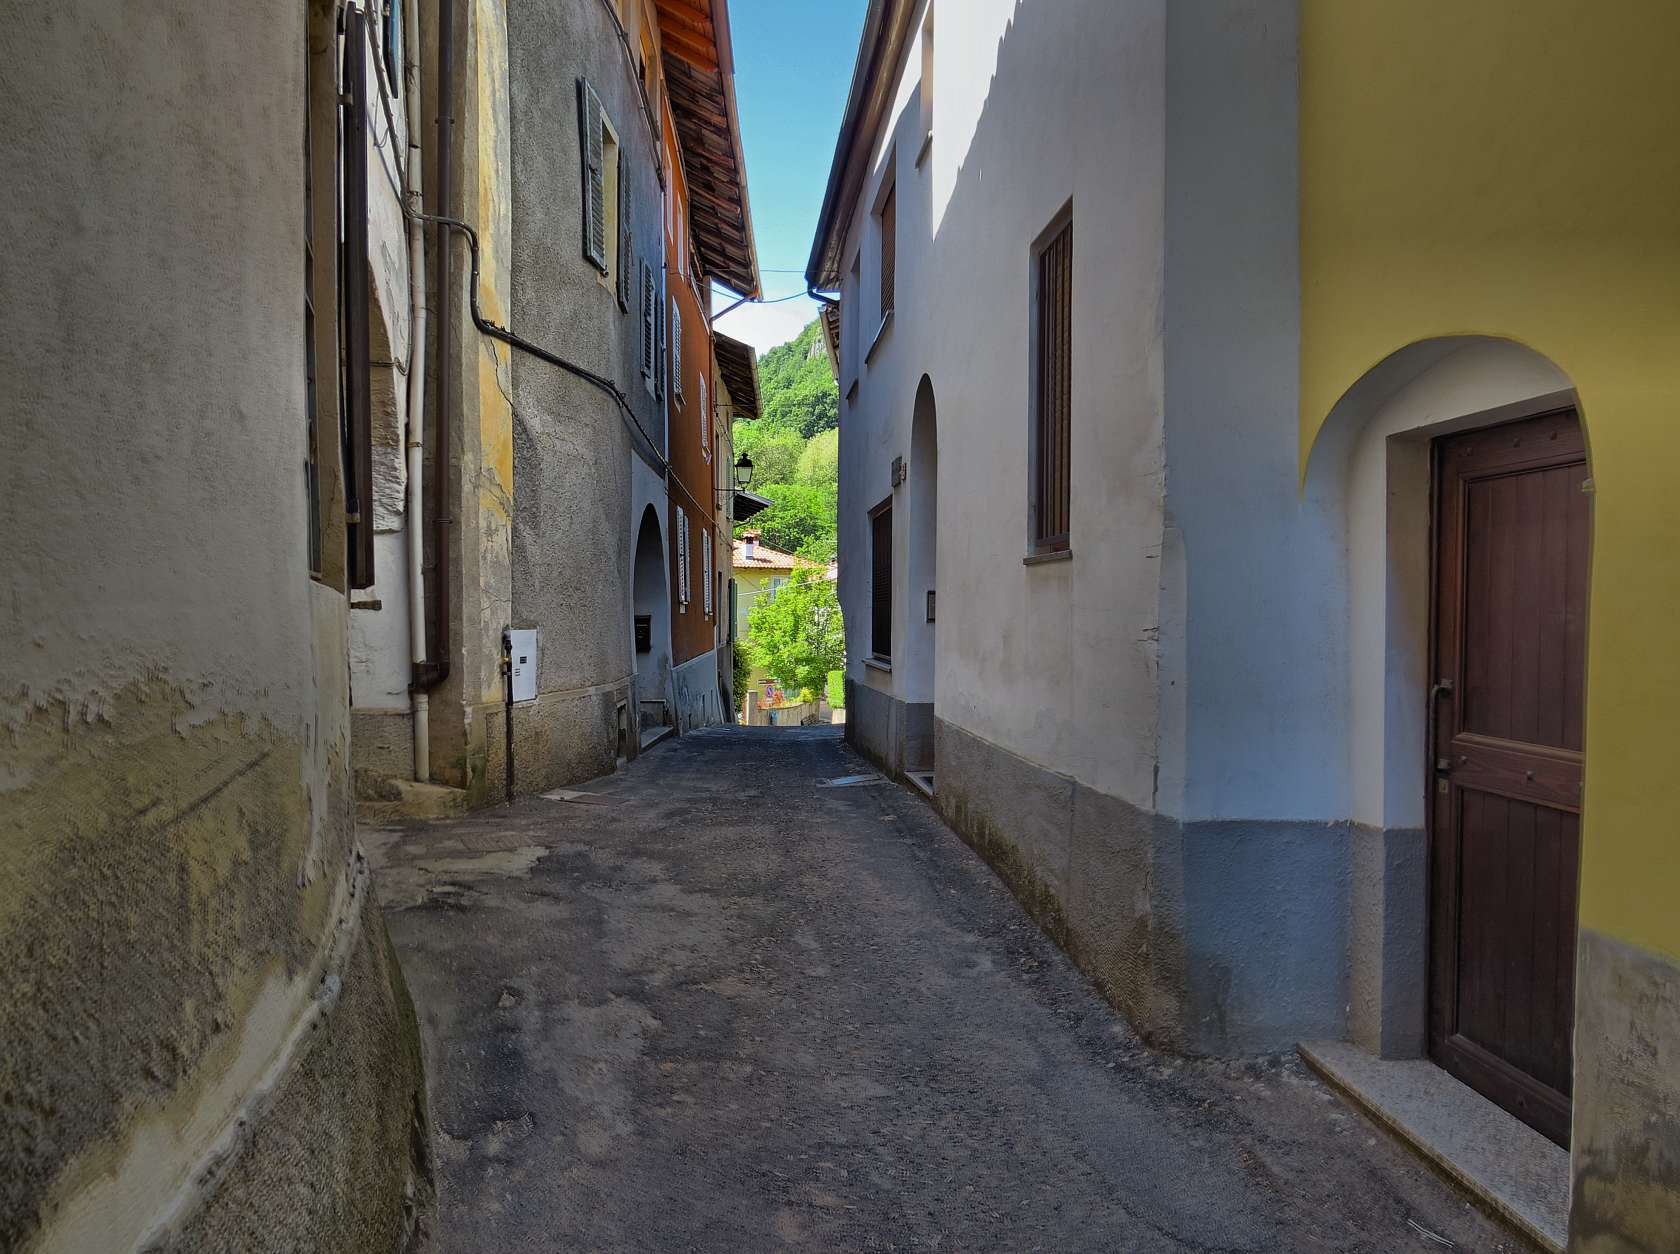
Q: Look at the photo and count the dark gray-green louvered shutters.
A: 4